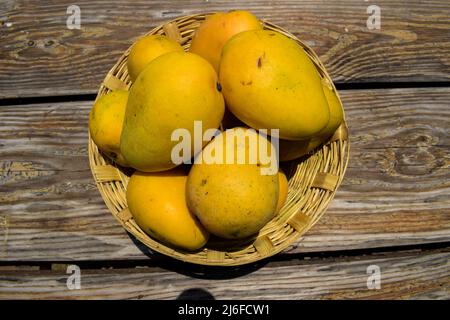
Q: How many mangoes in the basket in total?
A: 9